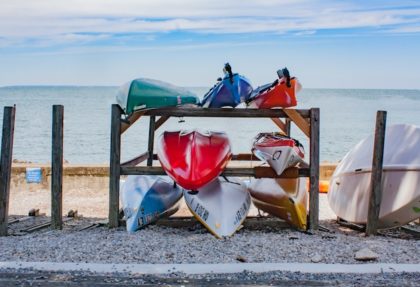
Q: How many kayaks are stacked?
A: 8